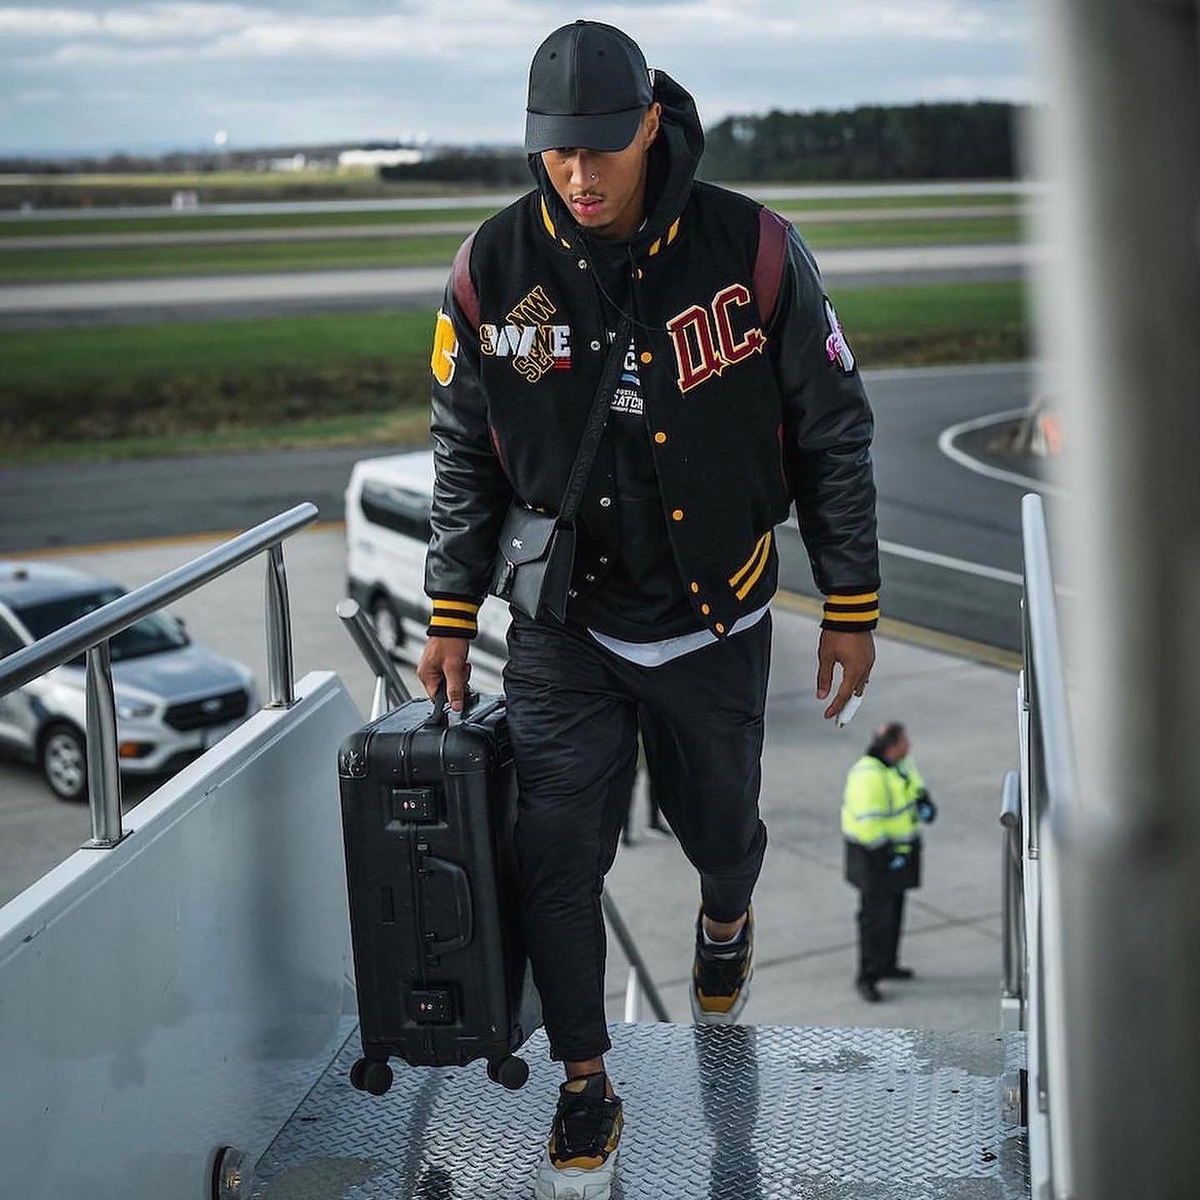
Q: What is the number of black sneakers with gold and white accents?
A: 2